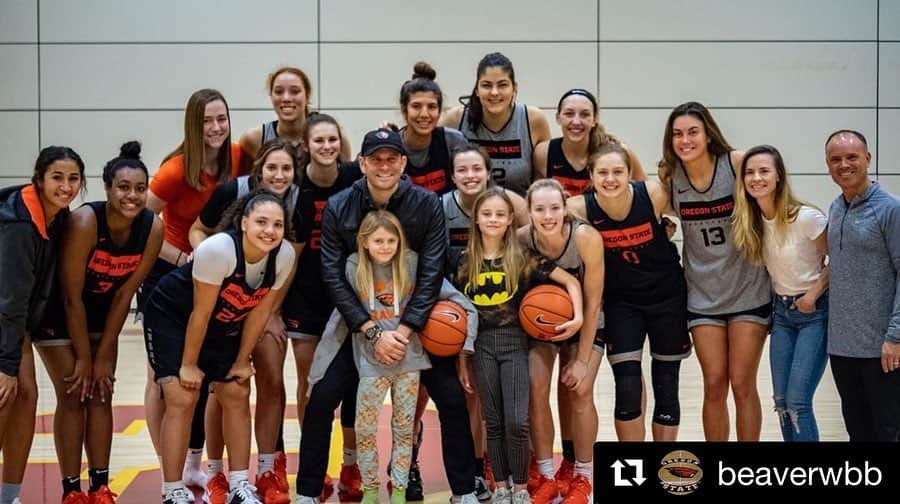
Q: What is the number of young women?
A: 15